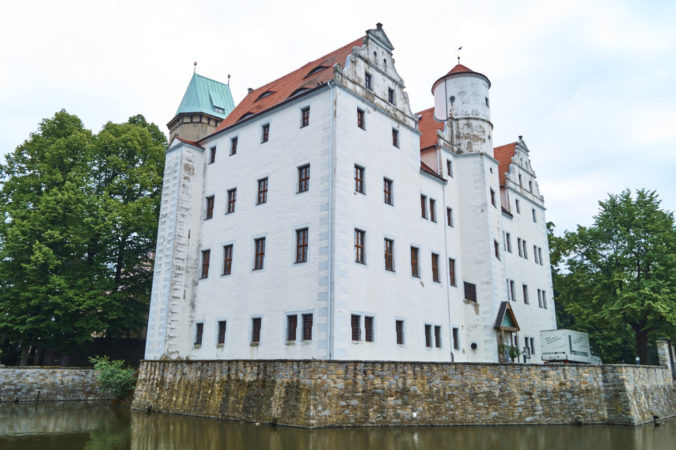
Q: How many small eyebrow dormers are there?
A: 4